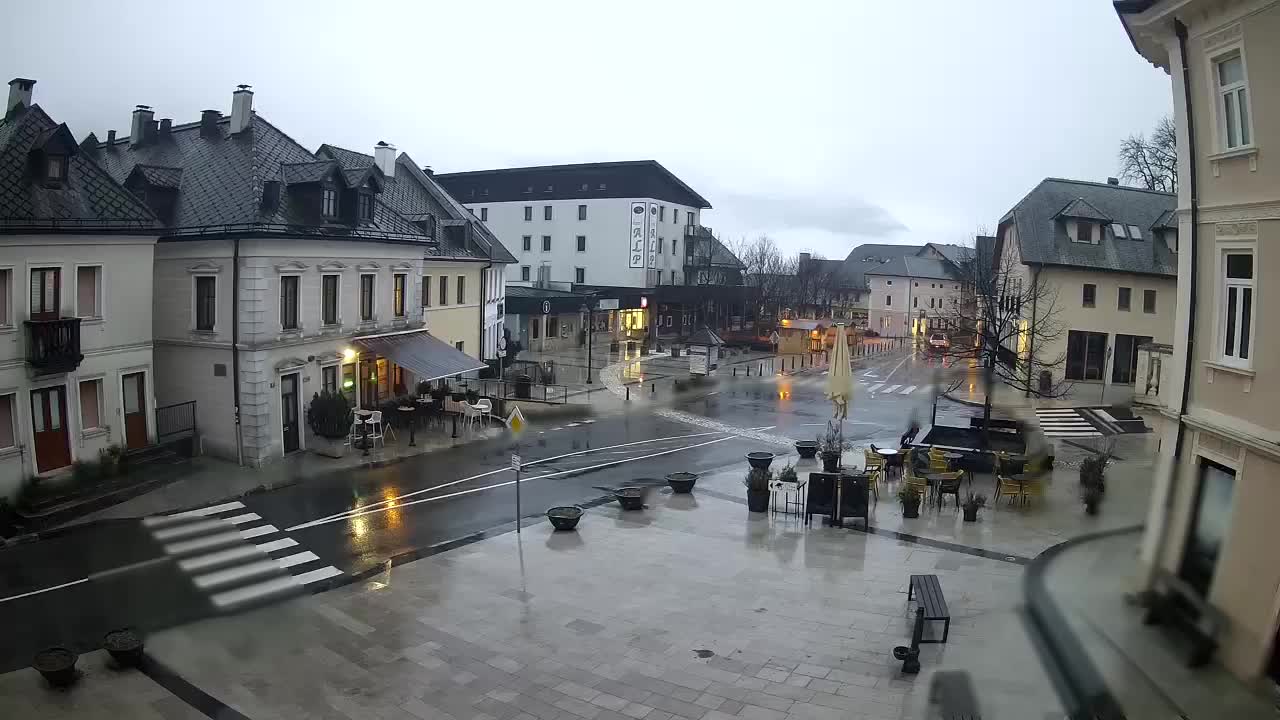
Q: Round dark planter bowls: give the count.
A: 7